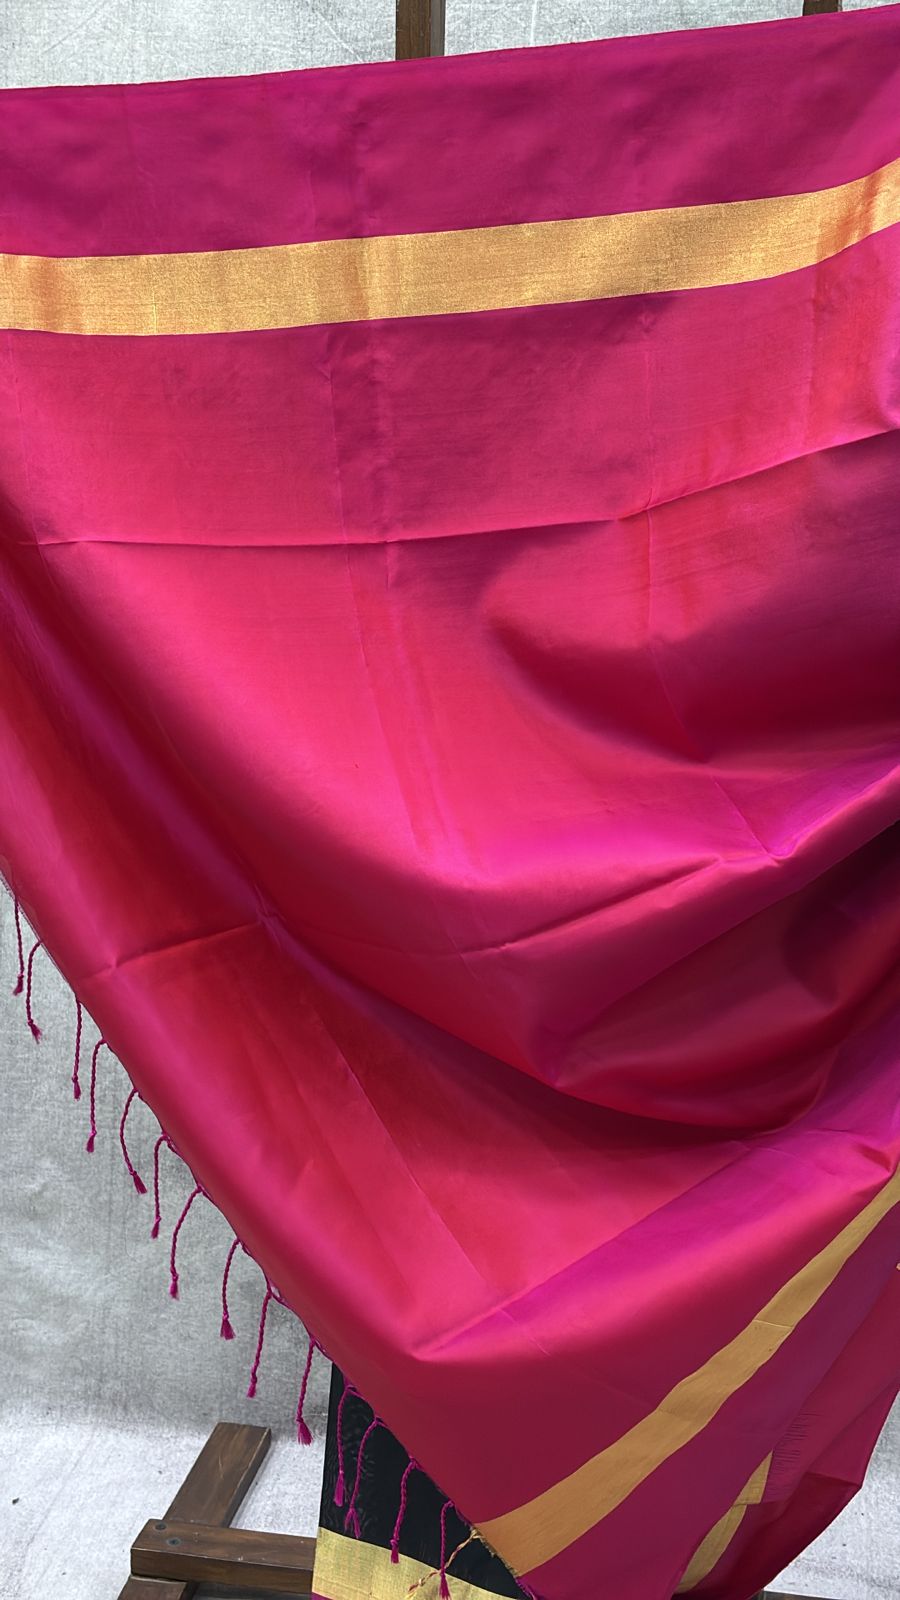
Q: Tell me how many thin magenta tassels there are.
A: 14